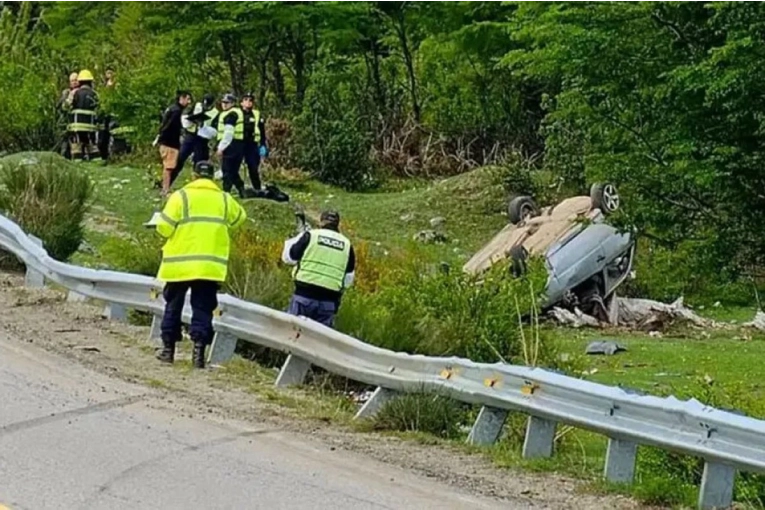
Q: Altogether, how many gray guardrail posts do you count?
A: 11